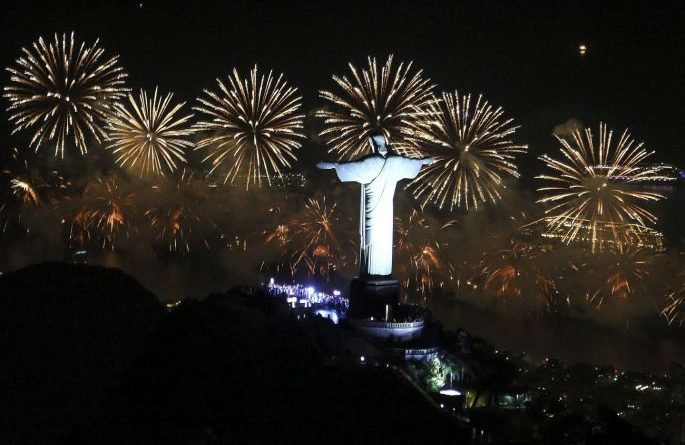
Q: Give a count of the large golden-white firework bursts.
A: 6